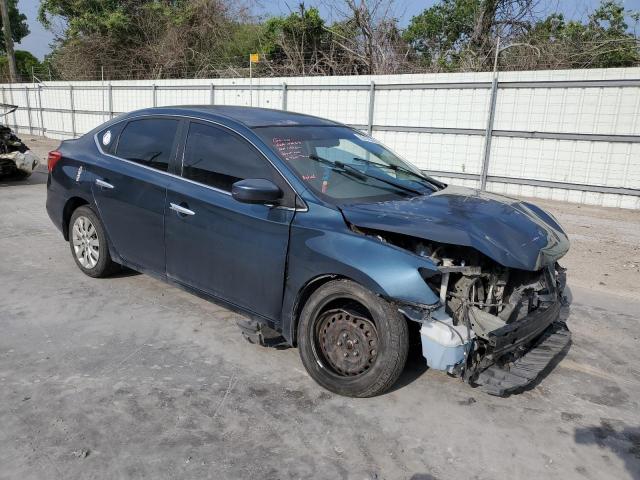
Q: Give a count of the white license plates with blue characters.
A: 0